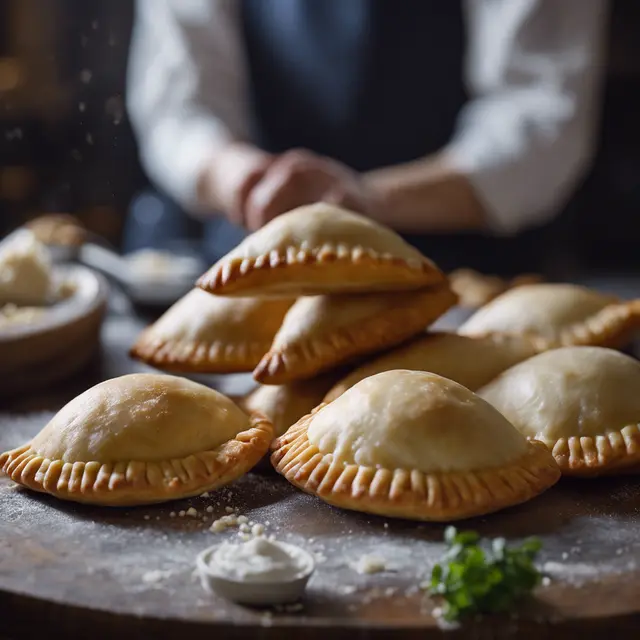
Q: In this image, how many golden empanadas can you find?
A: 9